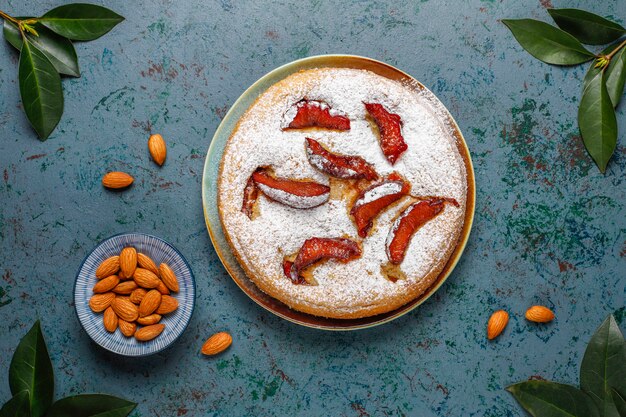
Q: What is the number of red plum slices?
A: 7